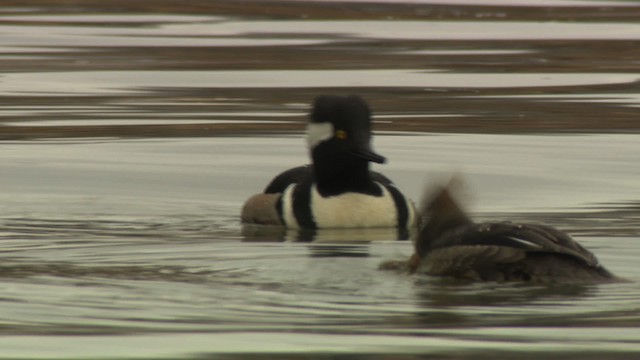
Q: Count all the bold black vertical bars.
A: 2